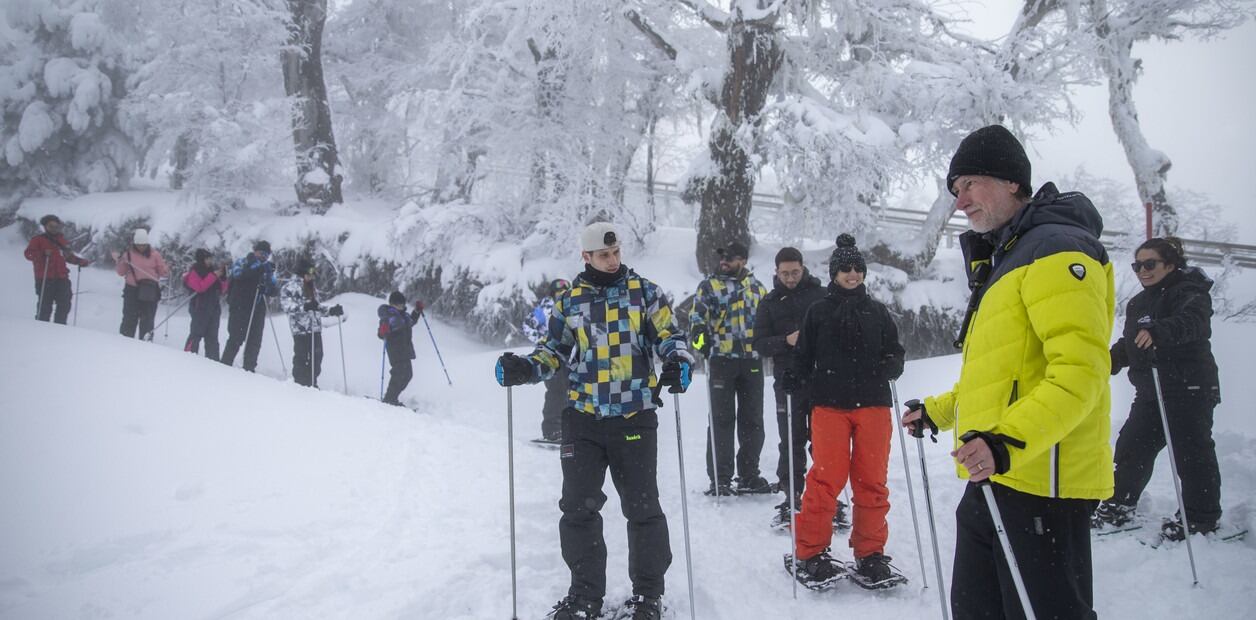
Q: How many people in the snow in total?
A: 13